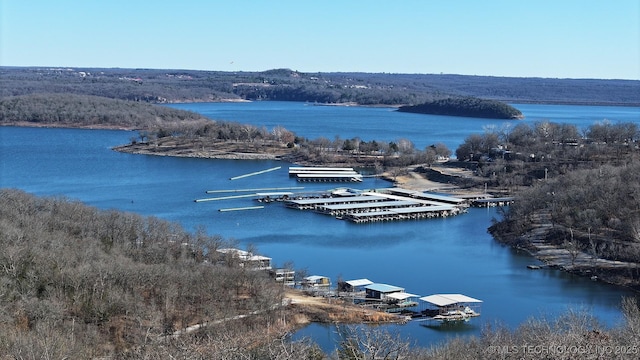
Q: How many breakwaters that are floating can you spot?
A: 4